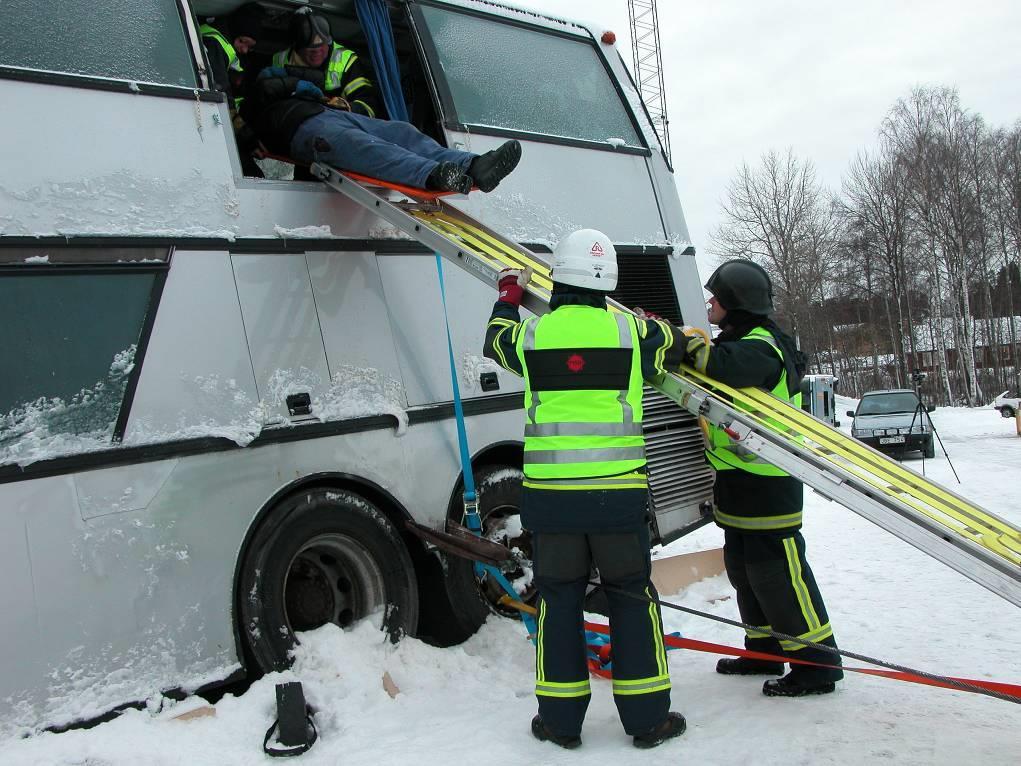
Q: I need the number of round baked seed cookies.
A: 0